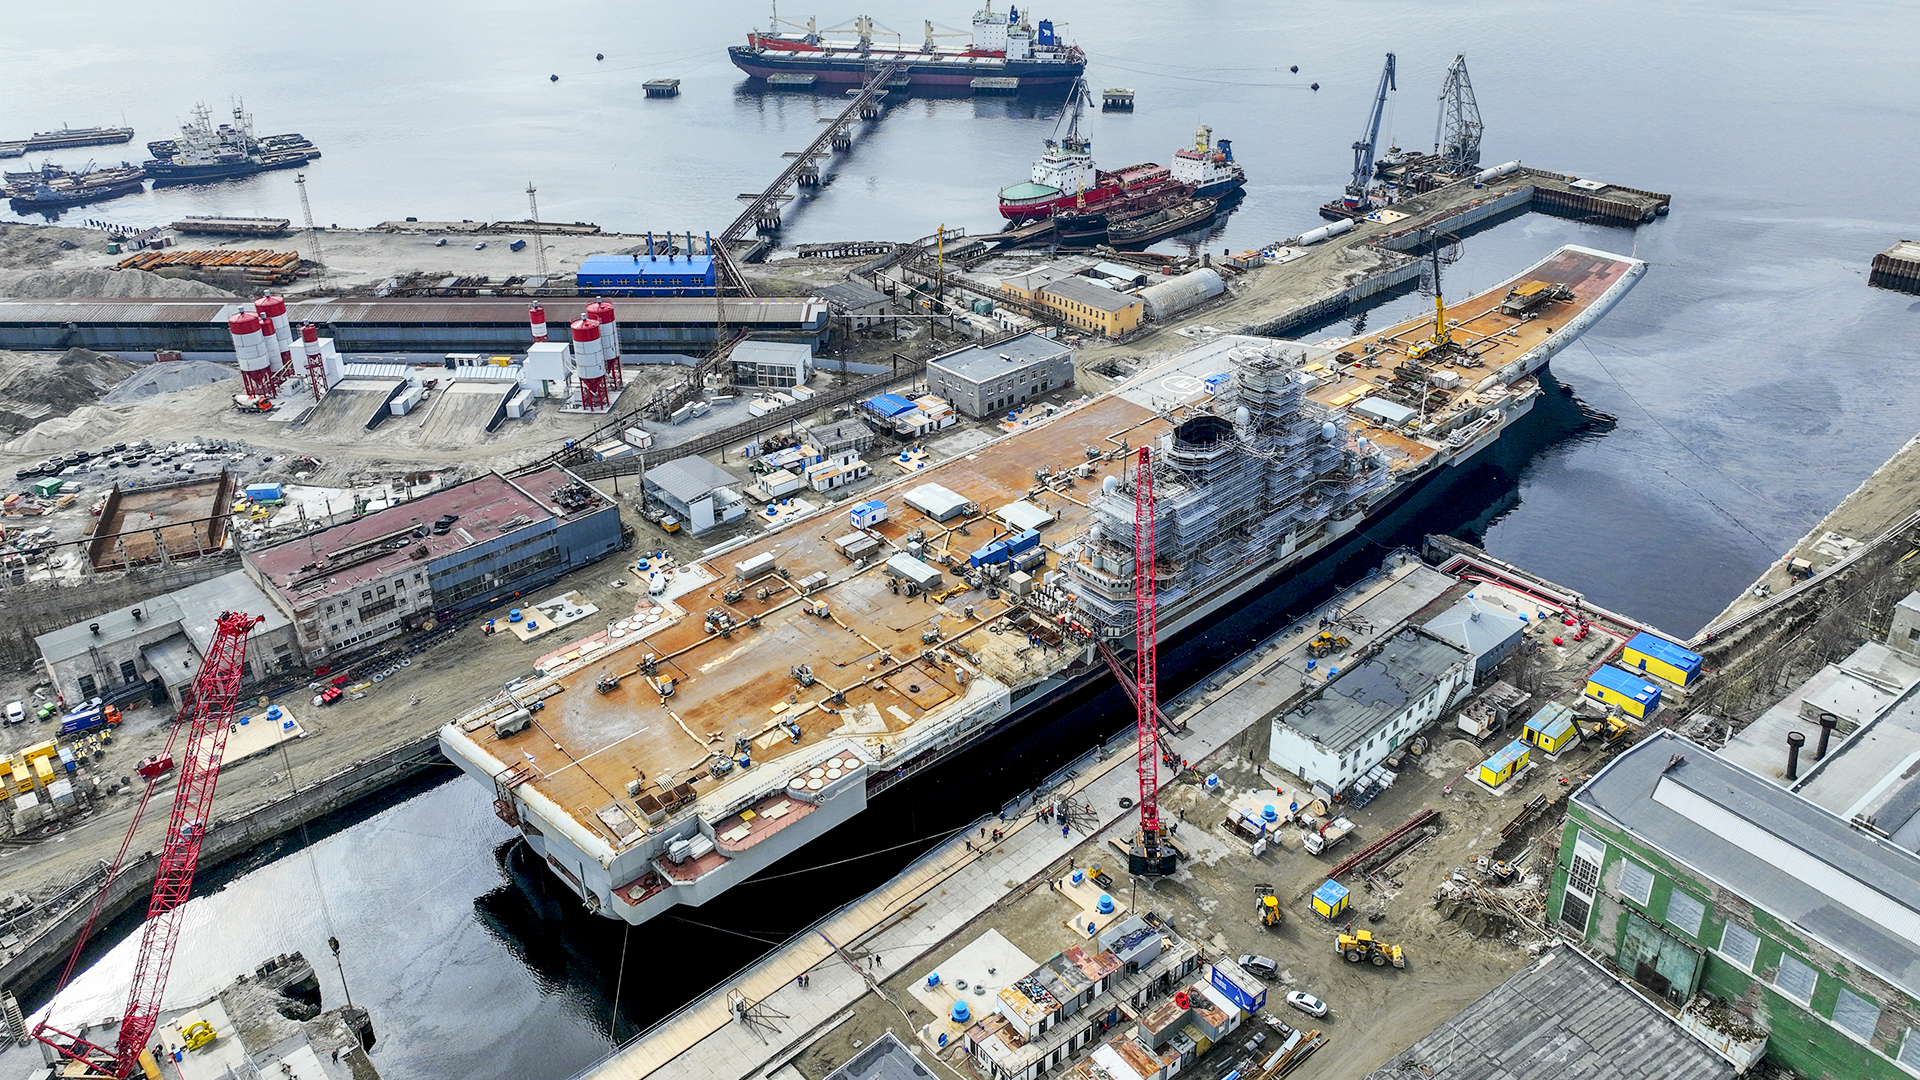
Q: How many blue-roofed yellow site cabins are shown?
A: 5